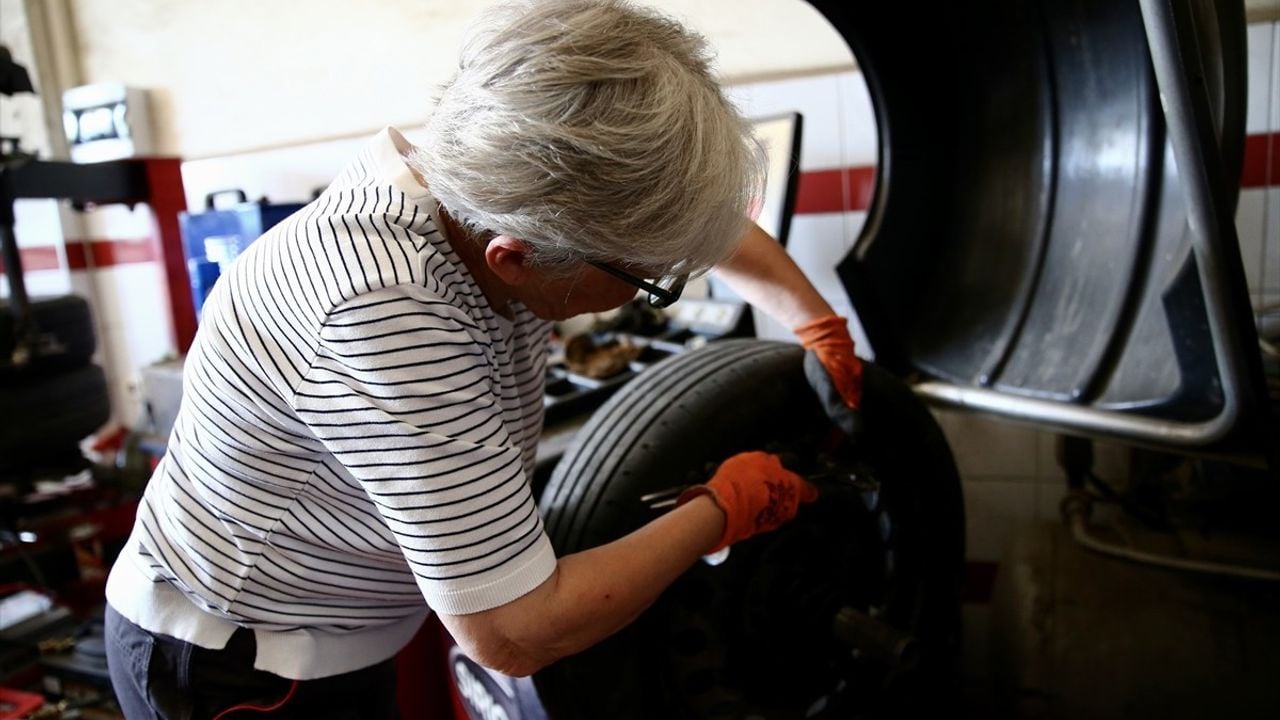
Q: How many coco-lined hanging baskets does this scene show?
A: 0